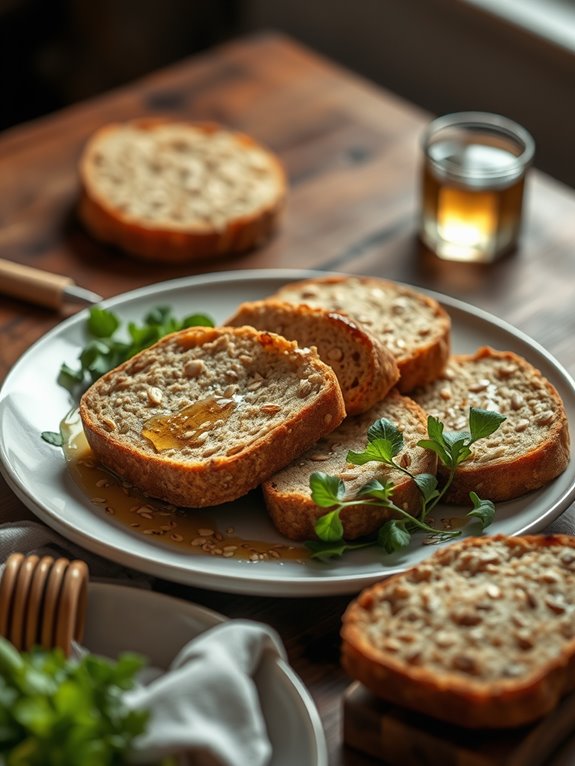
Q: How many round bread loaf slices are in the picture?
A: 7